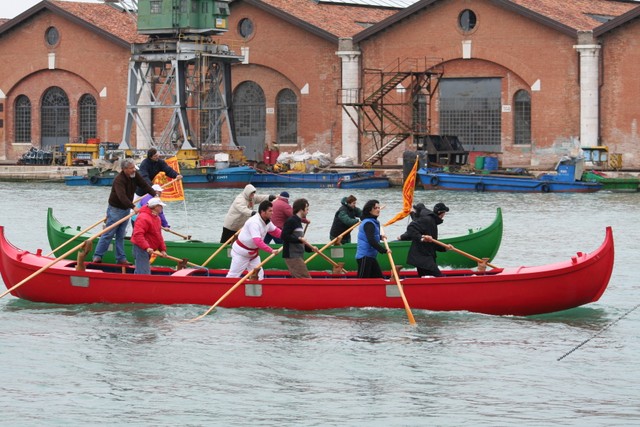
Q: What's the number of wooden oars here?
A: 11